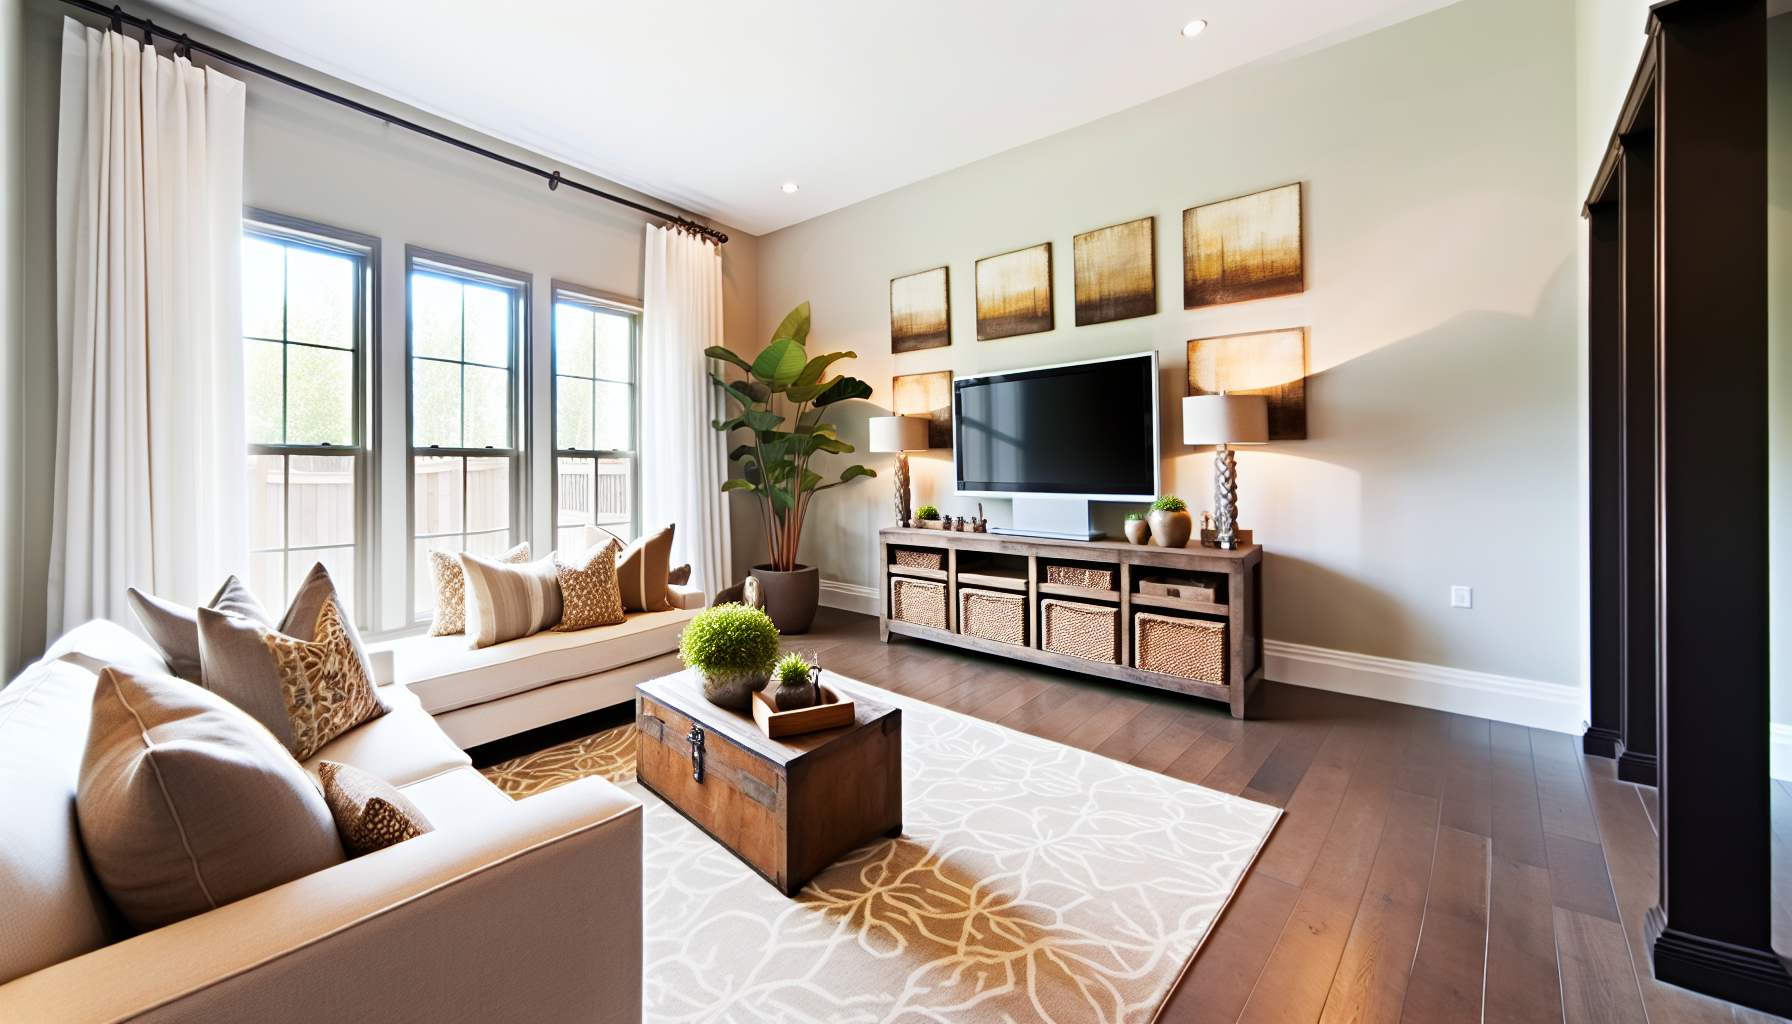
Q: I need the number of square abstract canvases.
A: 6